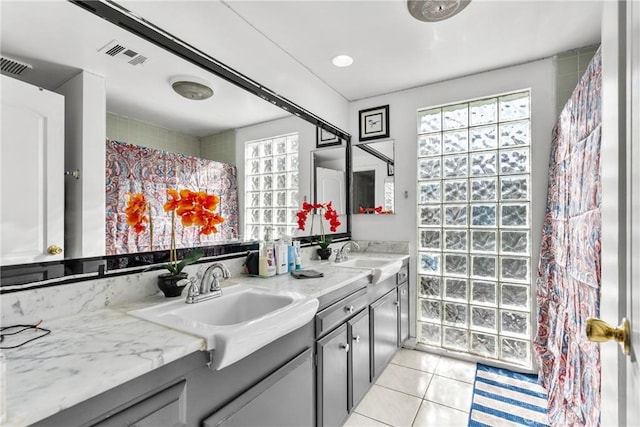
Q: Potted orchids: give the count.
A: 2